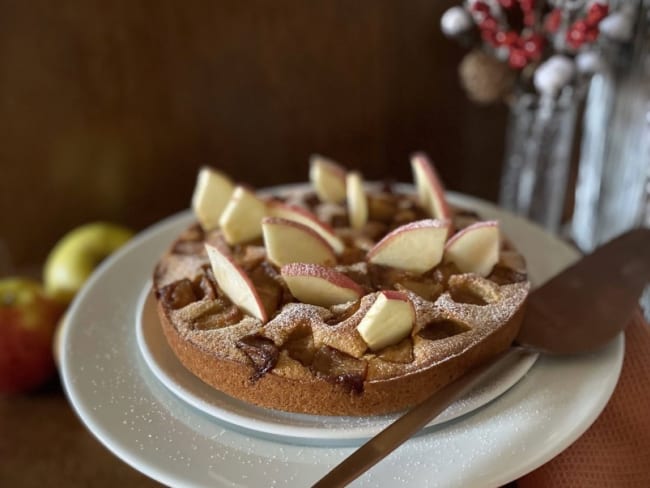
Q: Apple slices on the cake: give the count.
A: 12